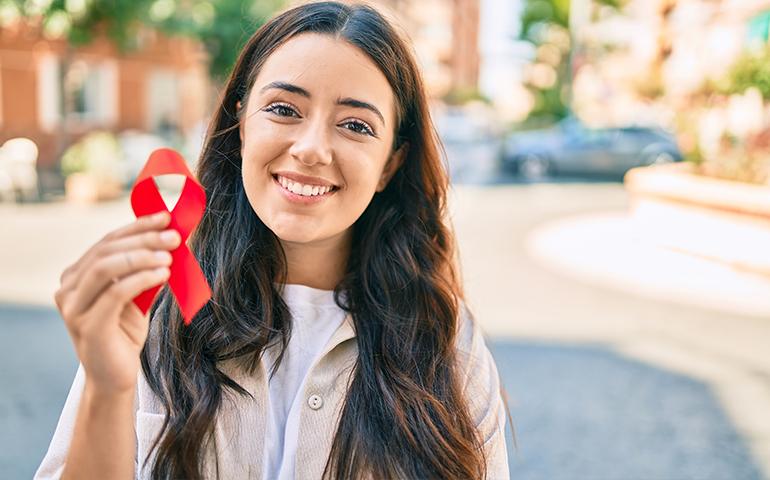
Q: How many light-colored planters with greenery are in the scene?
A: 2